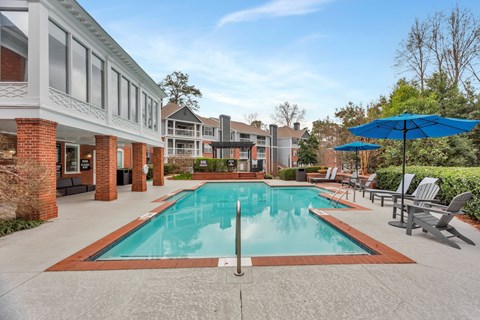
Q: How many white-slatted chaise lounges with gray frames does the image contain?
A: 4